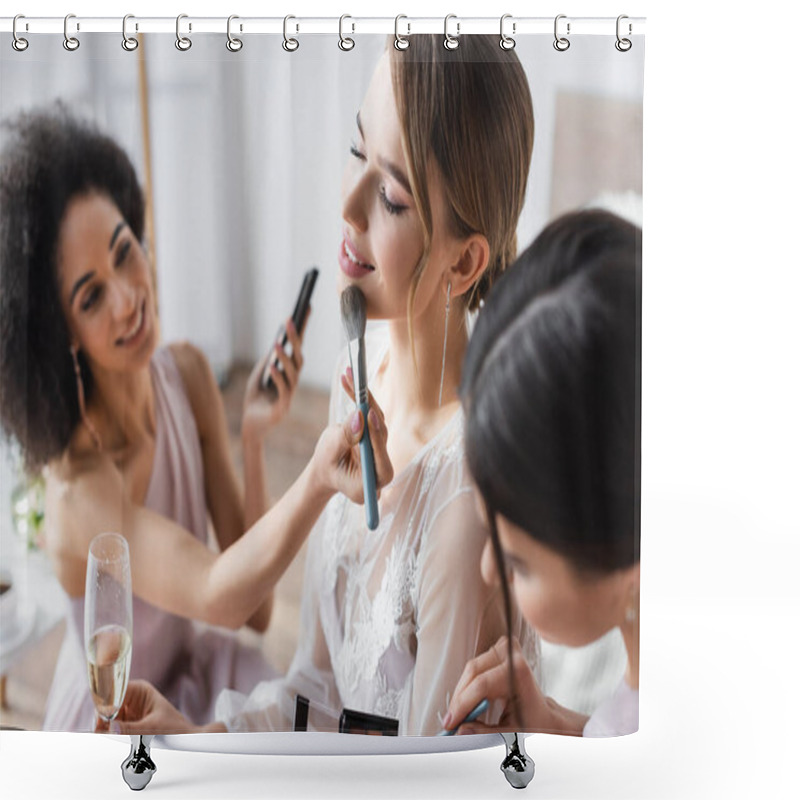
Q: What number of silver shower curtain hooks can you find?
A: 12